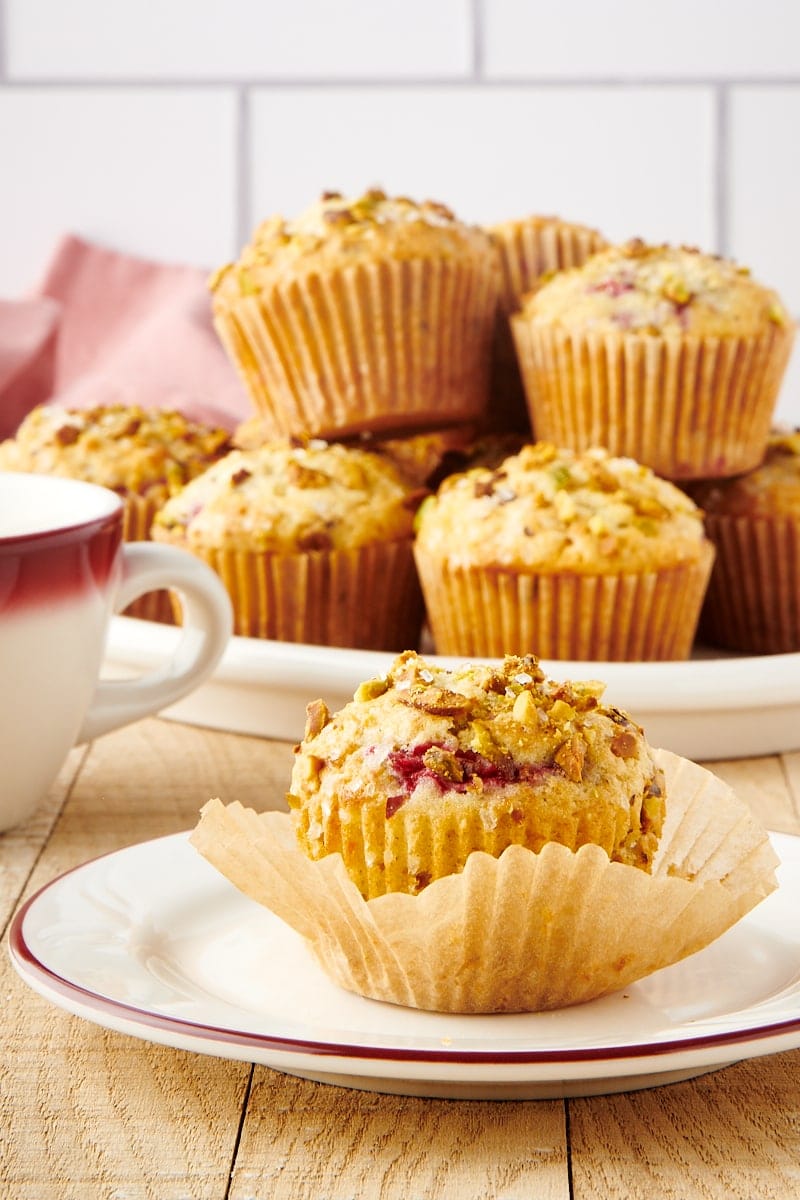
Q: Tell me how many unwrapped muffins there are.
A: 1